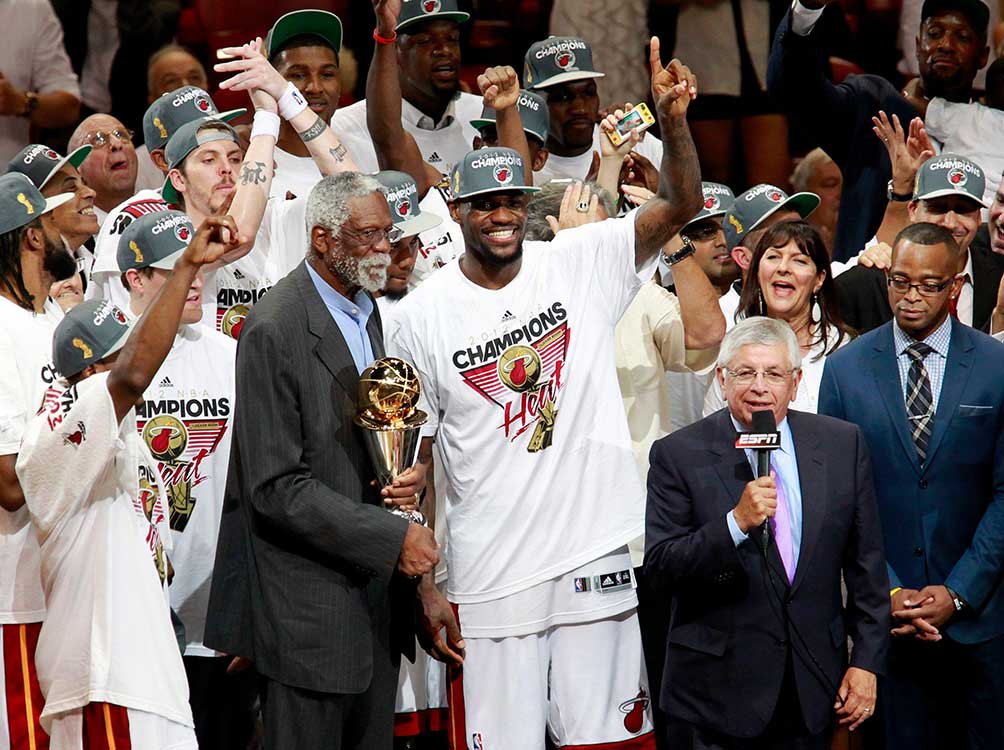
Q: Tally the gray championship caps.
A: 15